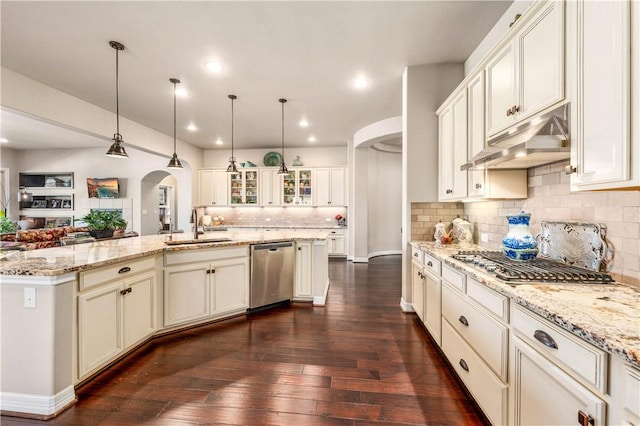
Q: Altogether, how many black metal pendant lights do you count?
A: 4